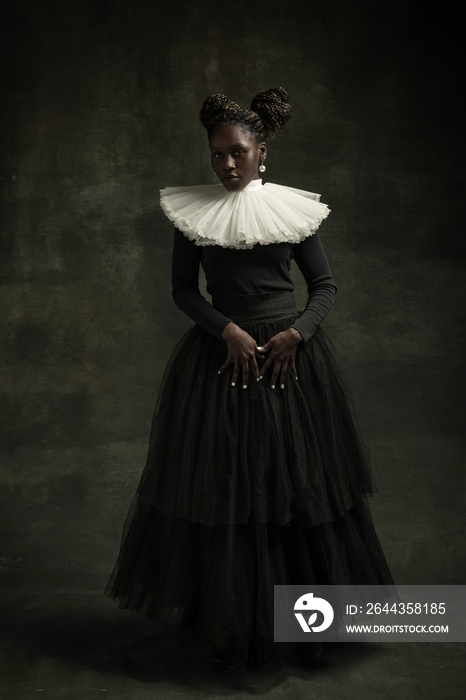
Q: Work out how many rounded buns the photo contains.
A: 2